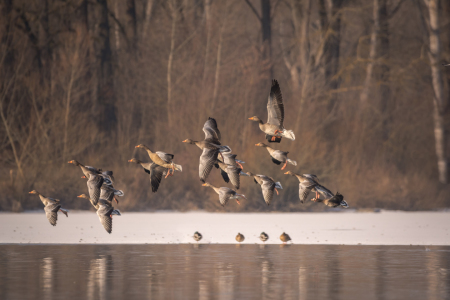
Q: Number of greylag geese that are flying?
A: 15